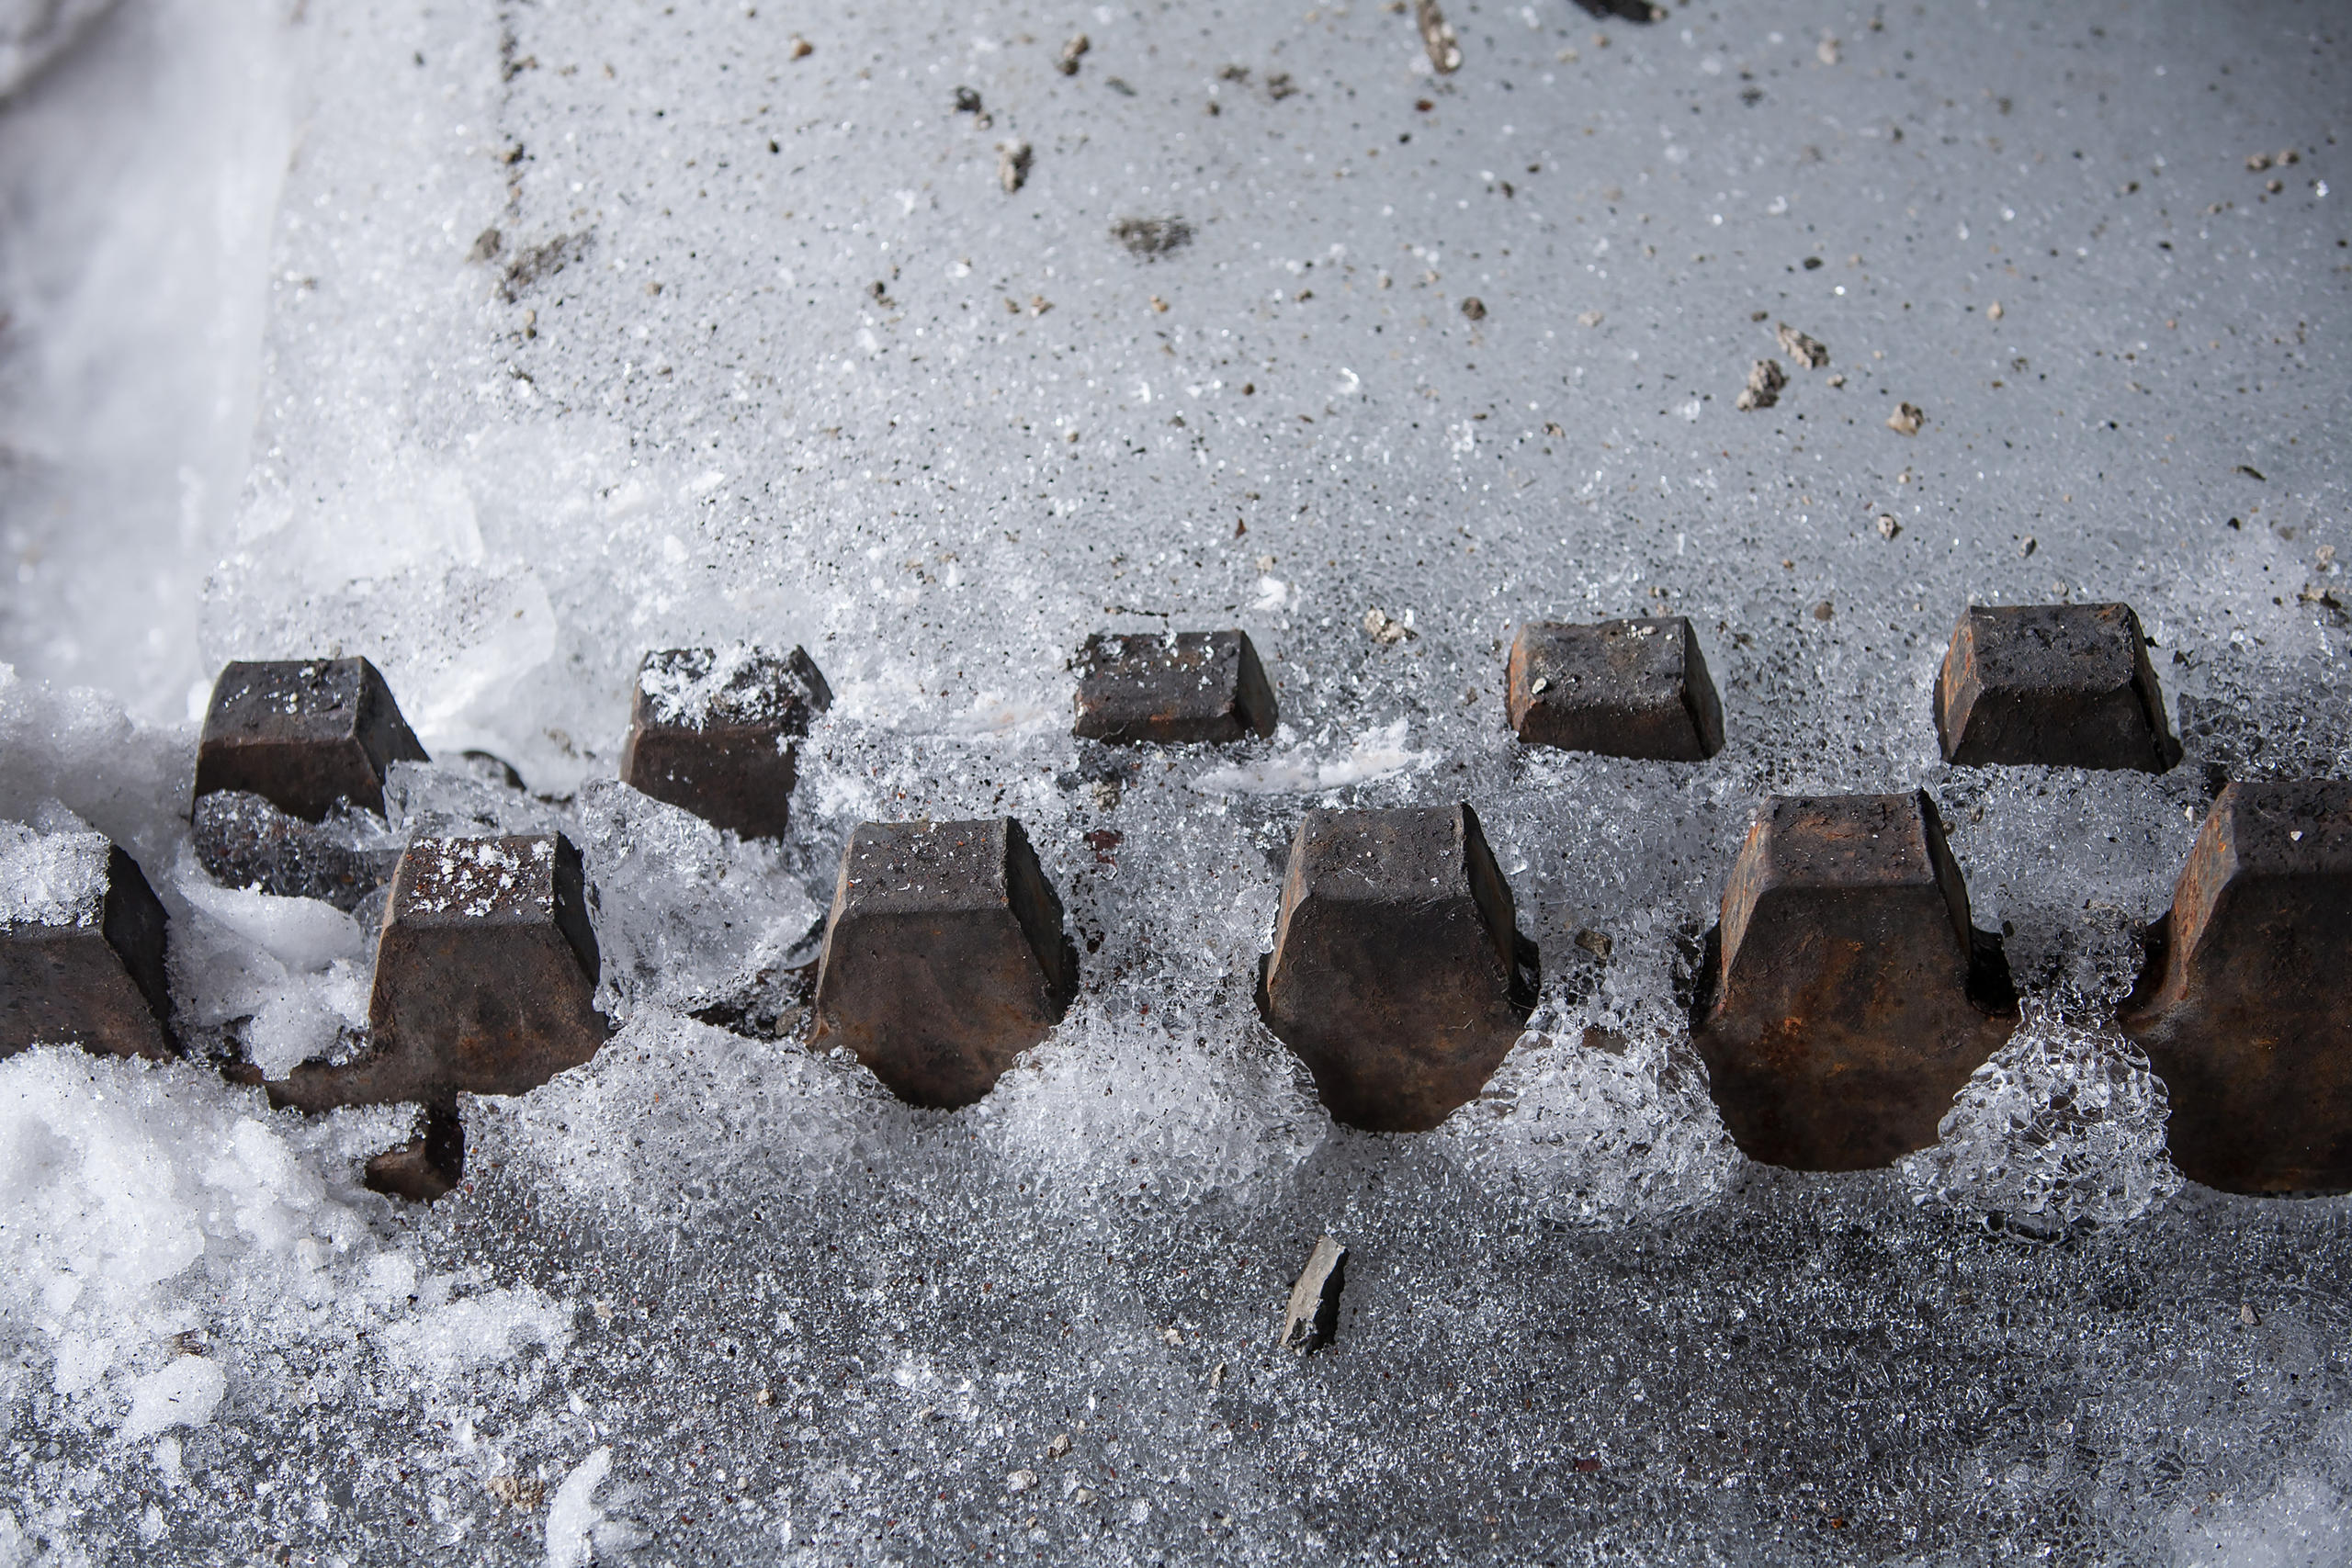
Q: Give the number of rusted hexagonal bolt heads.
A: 11